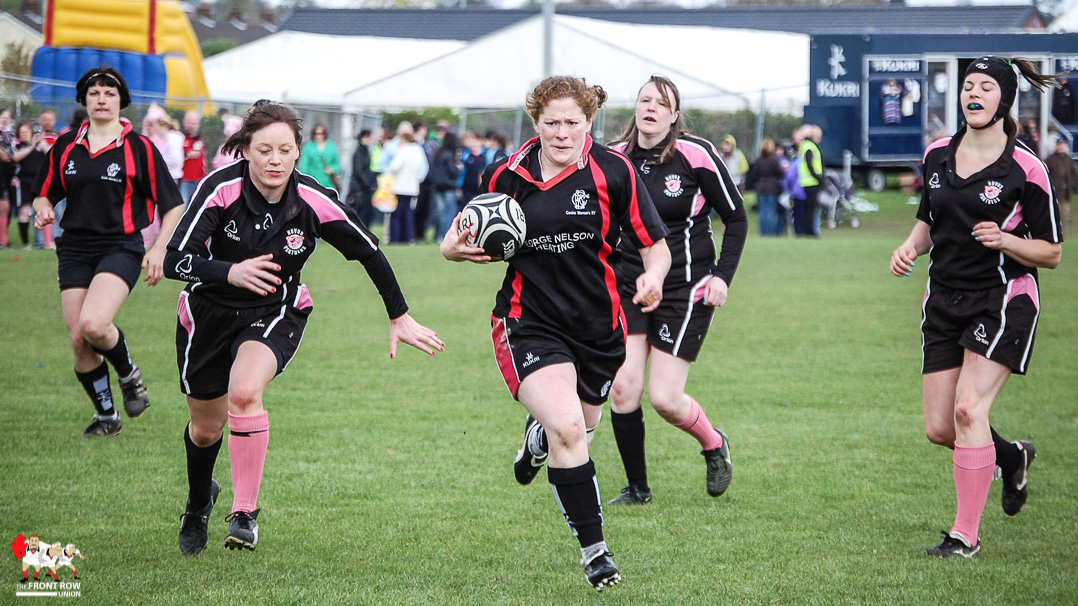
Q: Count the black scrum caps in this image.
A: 1